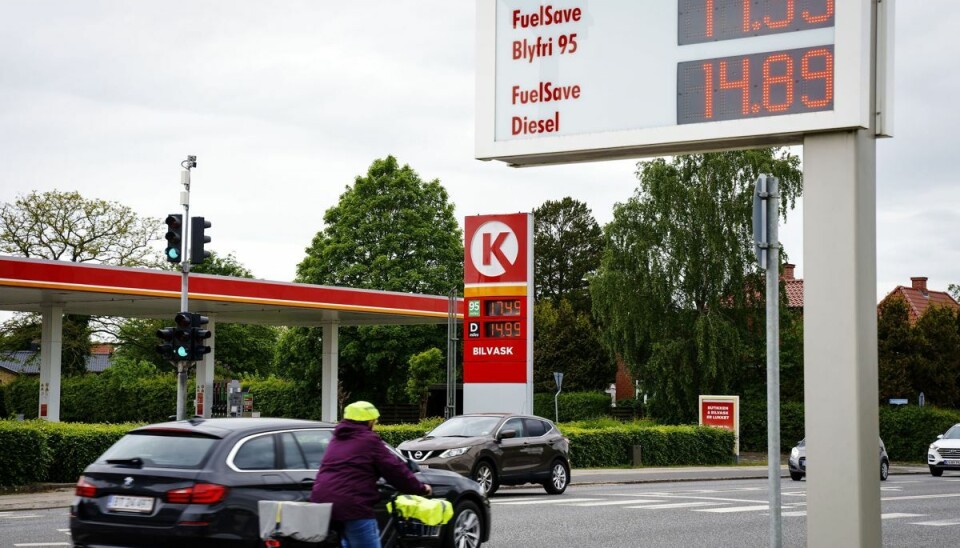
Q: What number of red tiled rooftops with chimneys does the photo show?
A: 2